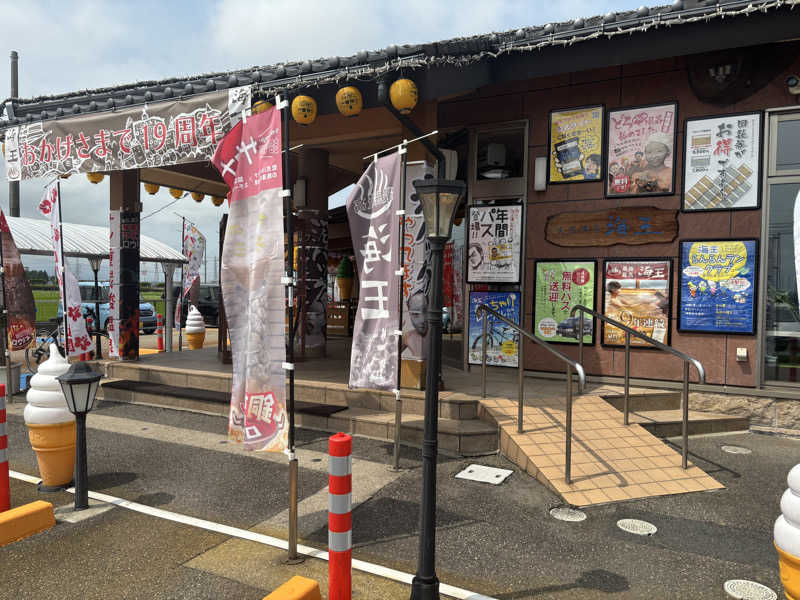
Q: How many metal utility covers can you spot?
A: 5